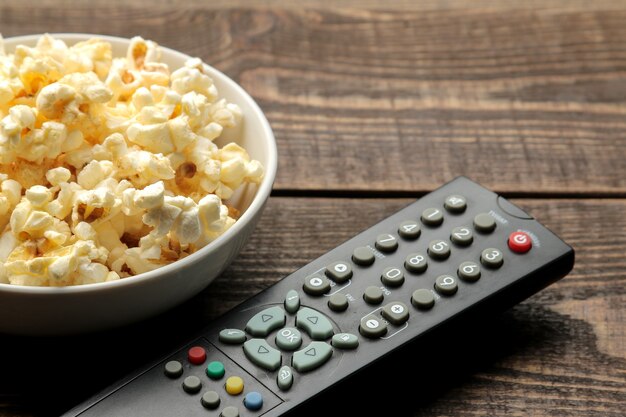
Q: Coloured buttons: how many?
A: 5